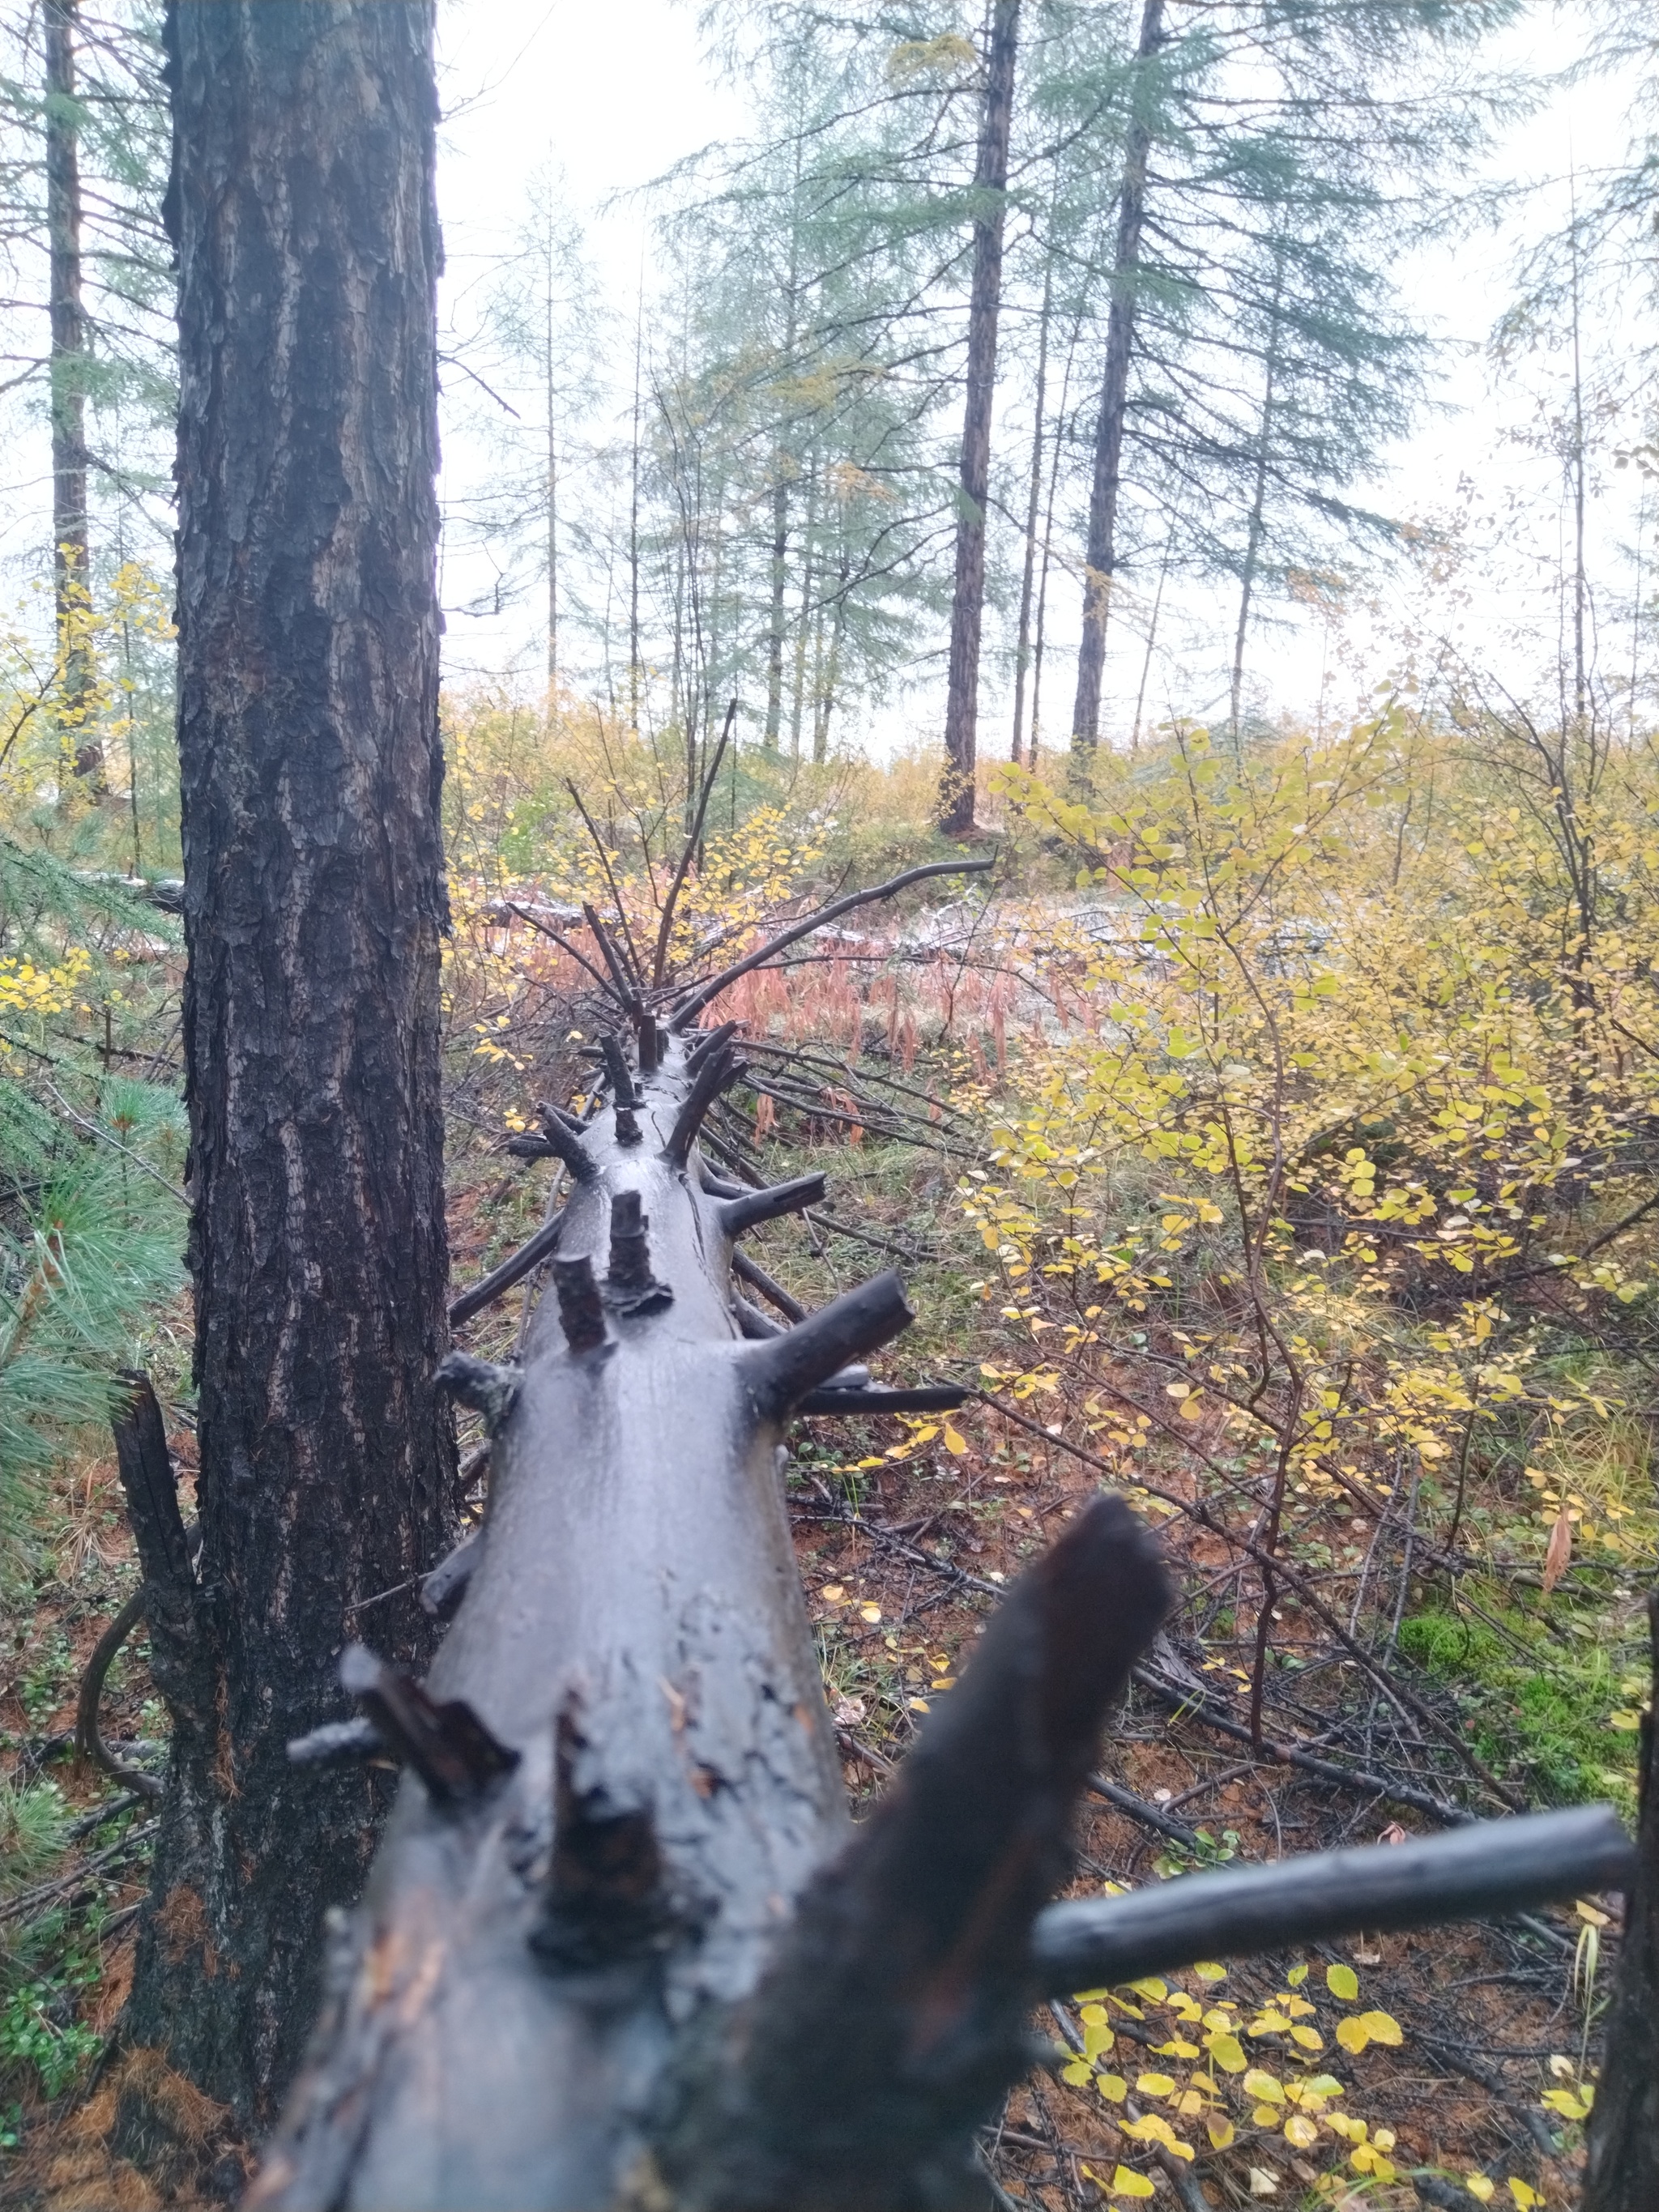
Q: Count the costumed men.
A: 0